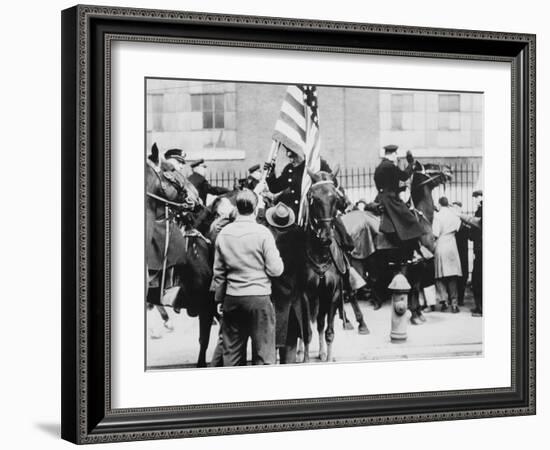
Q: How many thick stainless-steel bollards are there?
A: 0